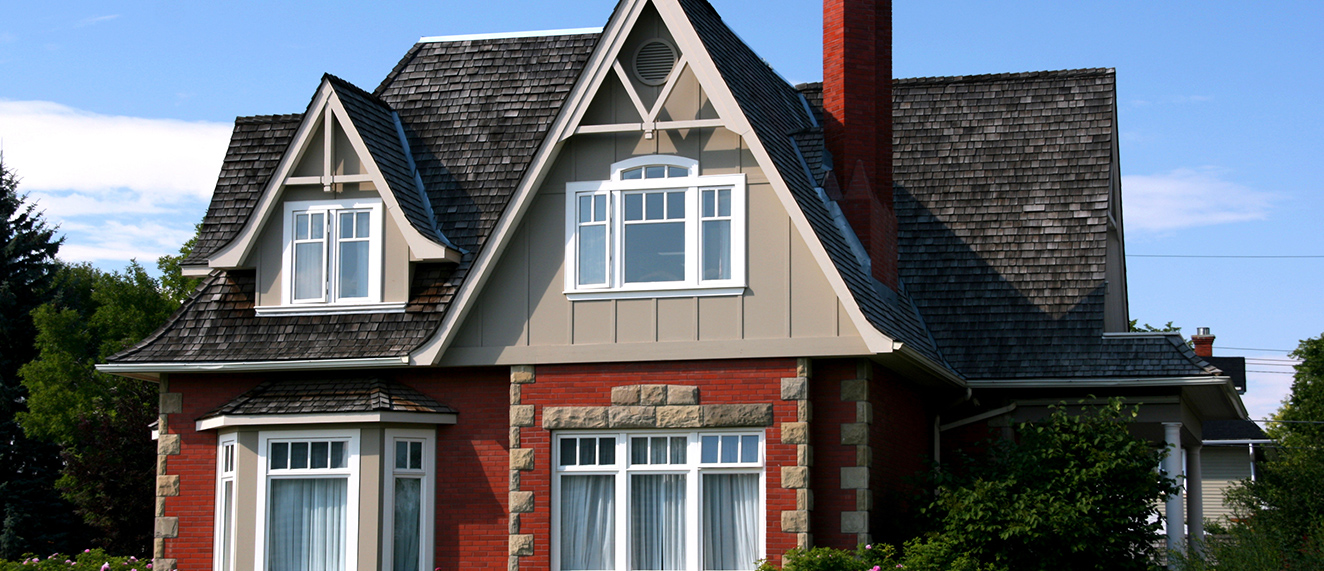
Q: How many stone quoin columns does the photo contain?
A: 4